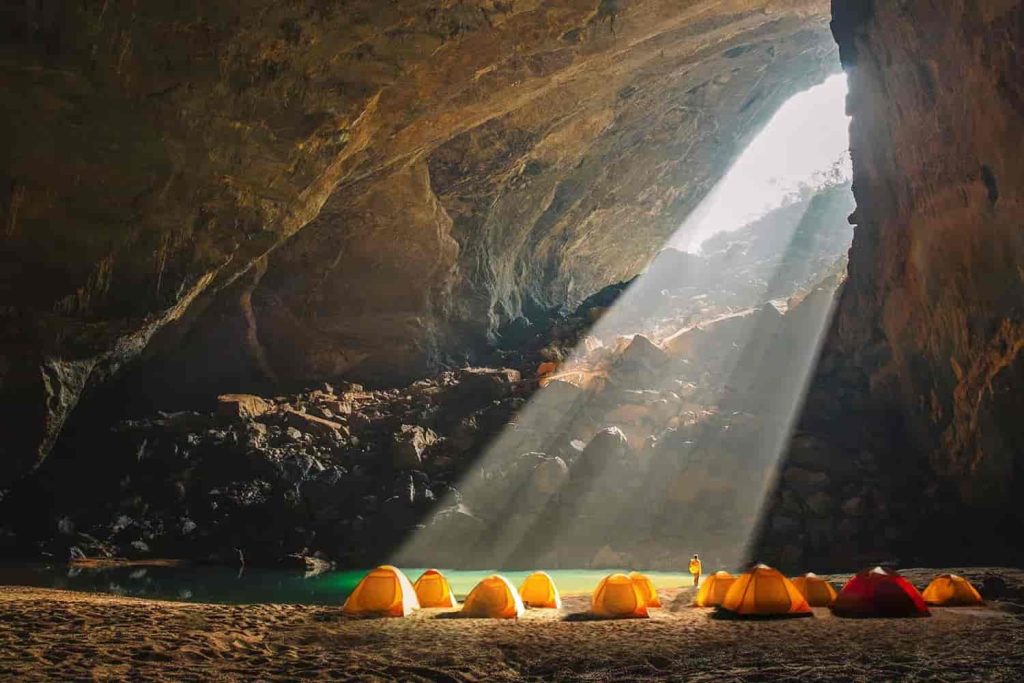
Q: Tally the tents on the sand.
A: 11